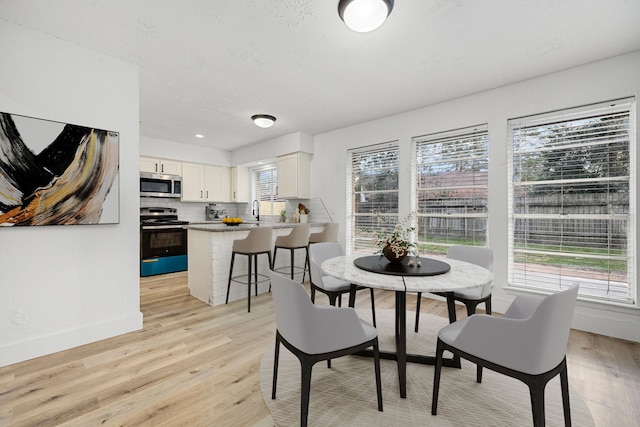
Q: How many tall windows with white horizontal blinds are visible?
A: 3